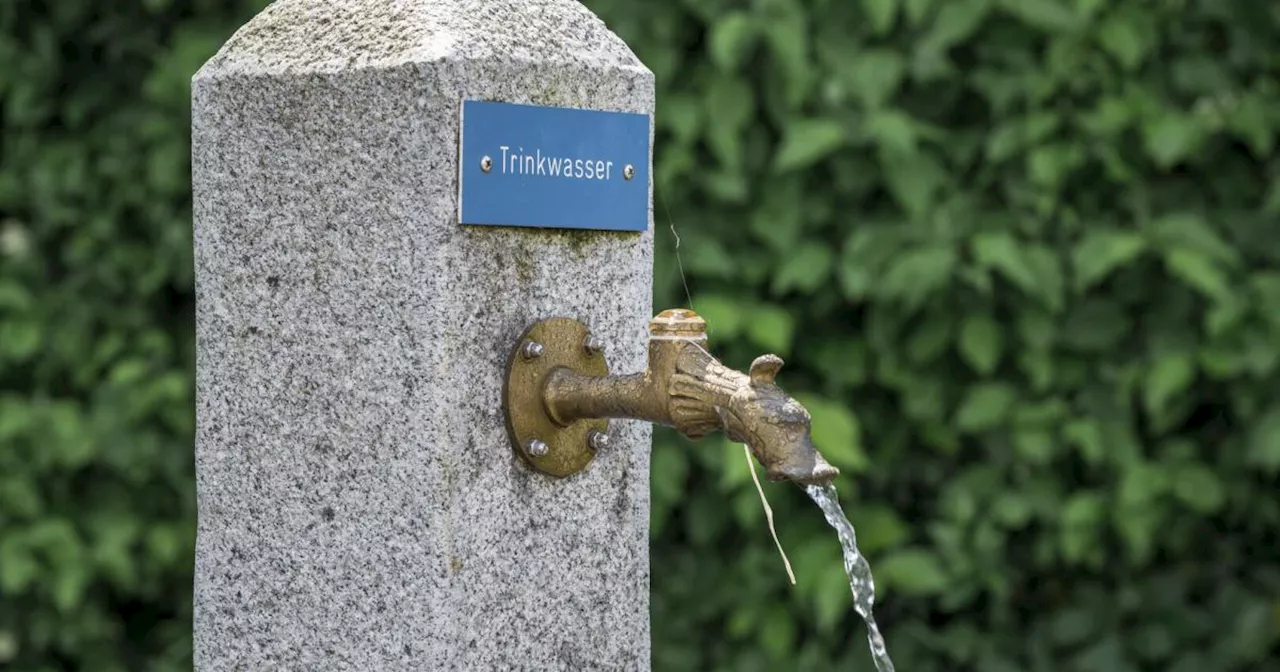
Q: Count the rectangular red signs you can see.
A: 0